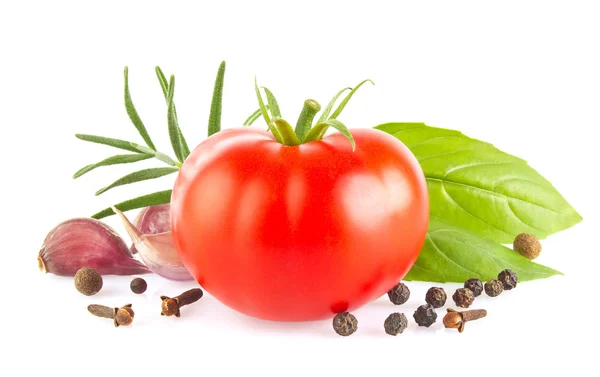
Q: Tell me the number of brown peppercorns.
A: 2